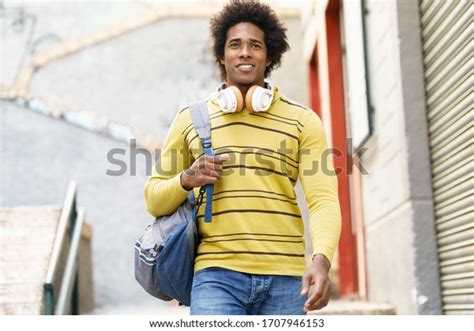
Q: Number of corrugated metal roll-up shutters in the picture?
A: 1